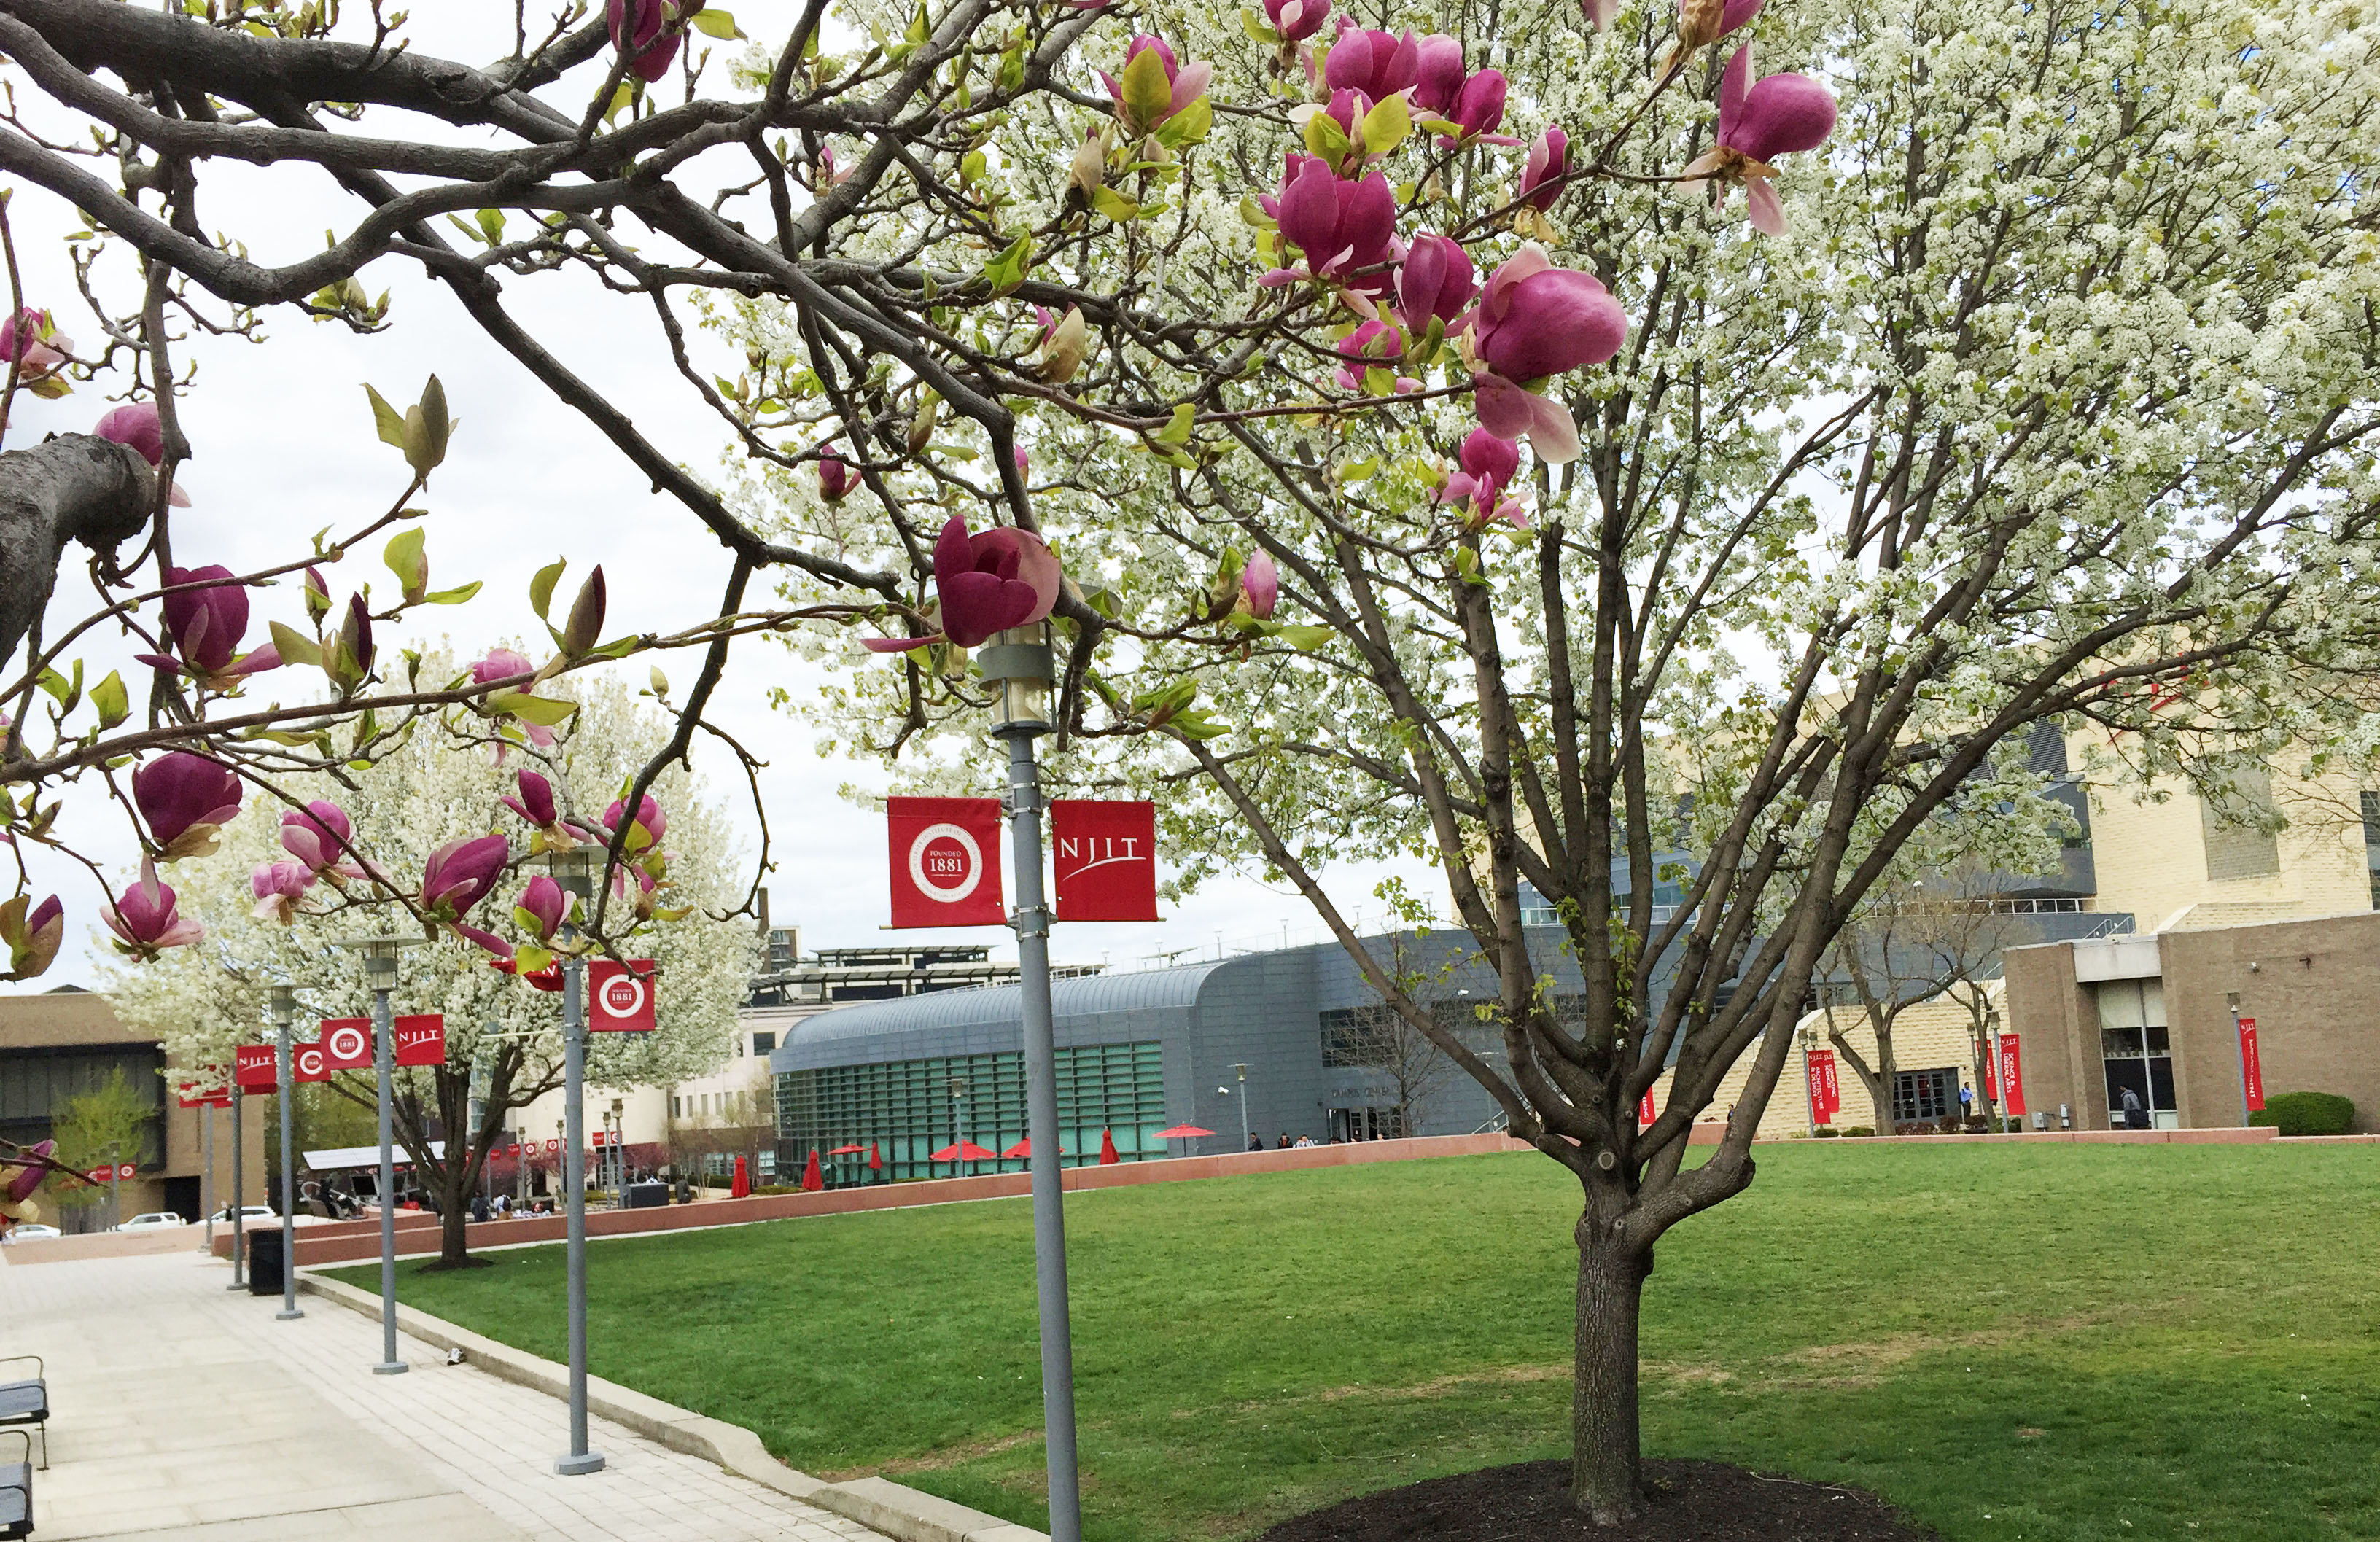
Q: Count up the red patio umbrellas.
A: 8